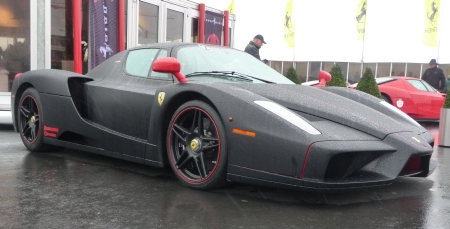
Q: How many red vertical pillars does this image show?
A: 4